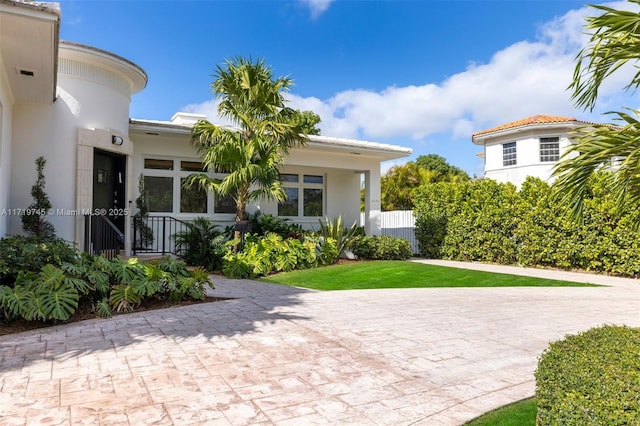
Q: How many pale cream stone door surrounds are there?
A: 1